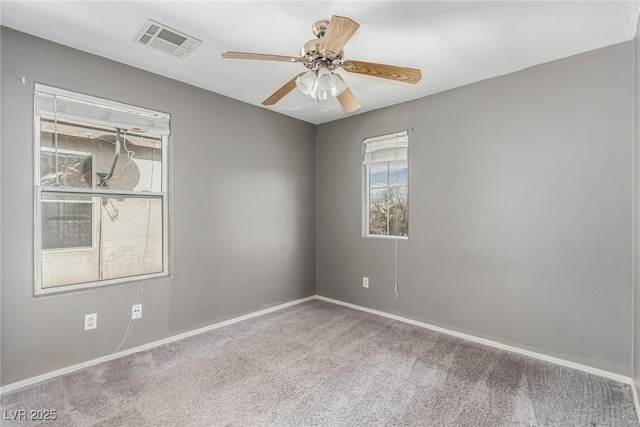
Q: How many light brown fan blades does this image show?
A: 5